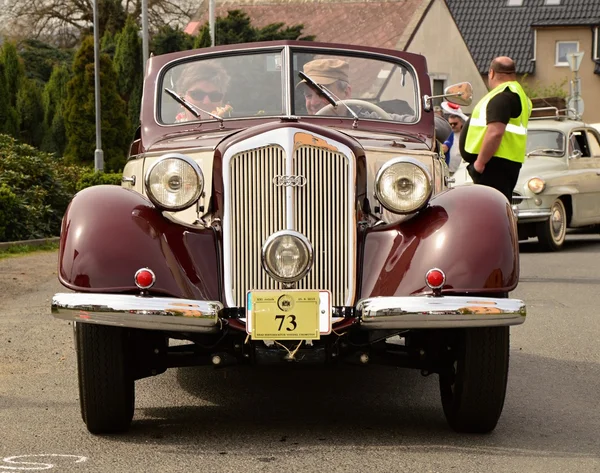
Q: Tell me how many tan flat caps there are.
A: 1